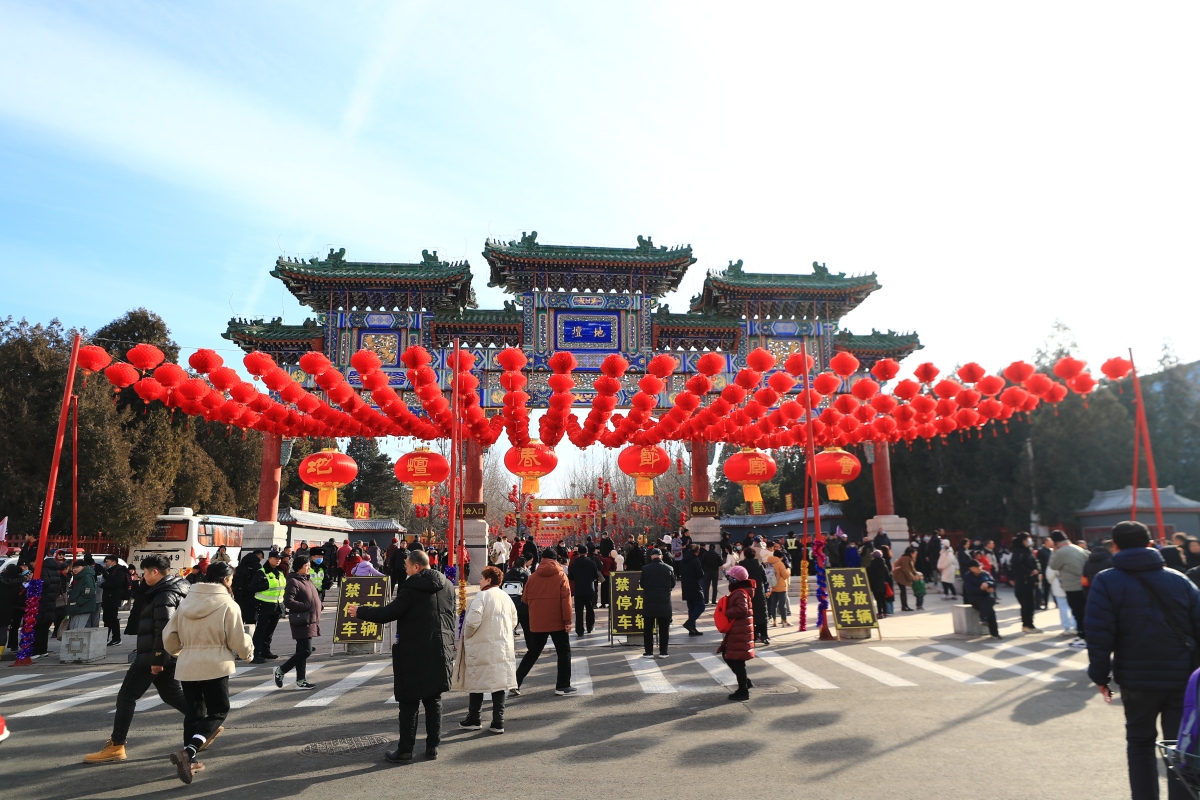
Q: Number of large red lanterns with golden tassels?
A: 6